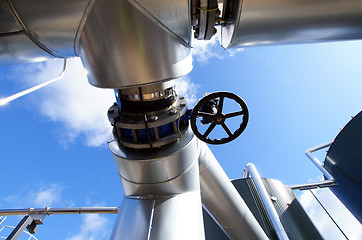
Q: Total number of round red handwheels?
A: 0